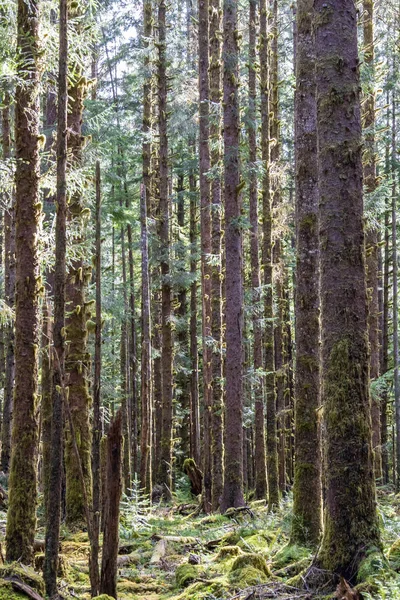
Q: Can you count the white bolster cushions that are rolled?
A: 0